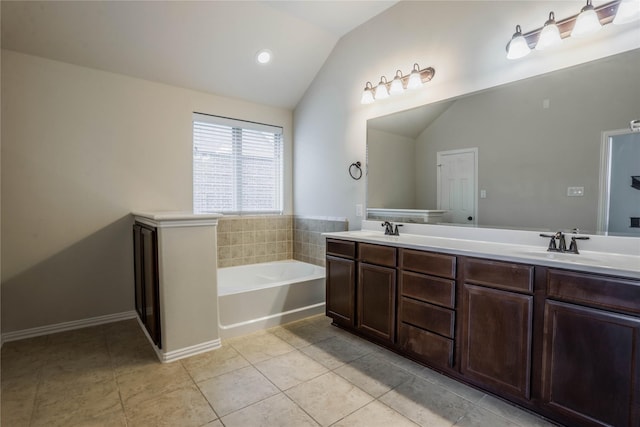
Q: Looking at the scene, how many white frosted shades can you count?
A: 8